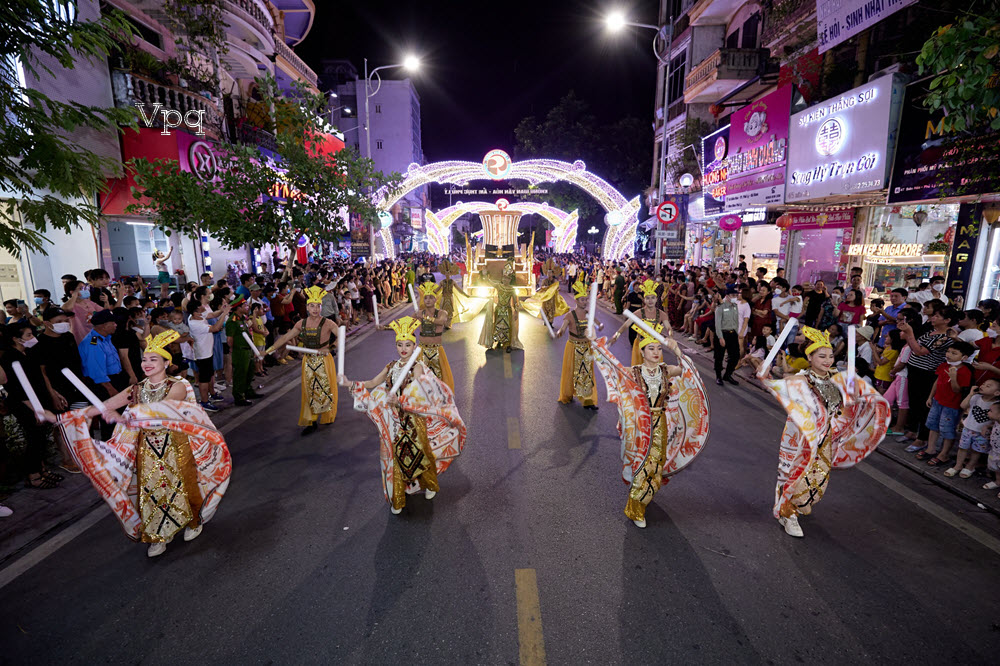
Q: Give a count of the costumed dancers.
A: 11